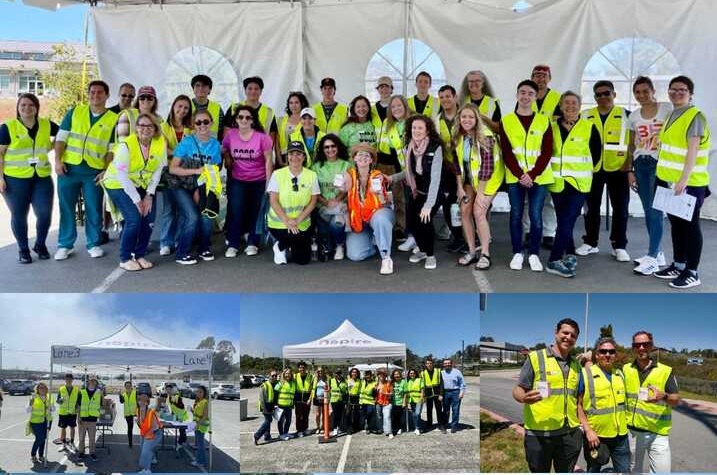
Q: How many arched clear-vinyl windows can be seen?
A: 3